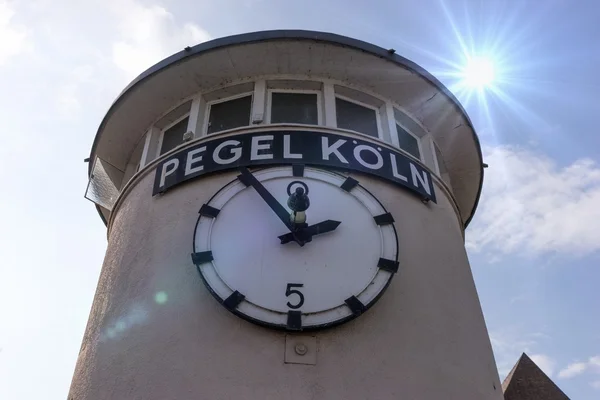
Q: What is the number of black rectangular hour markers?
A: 10